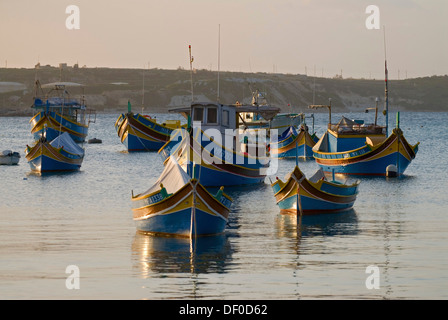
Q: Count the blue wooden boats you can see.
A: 8